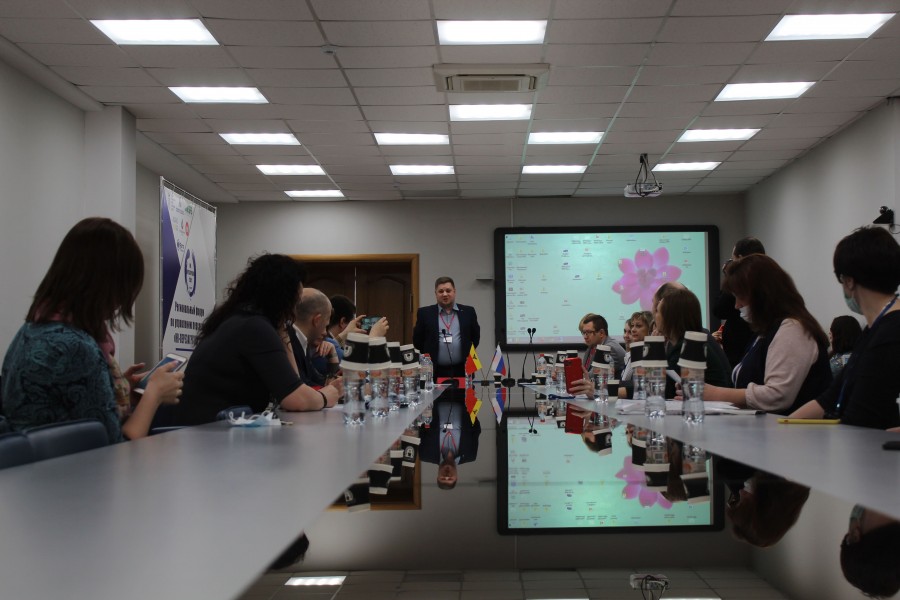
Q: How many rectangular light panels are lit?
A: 15